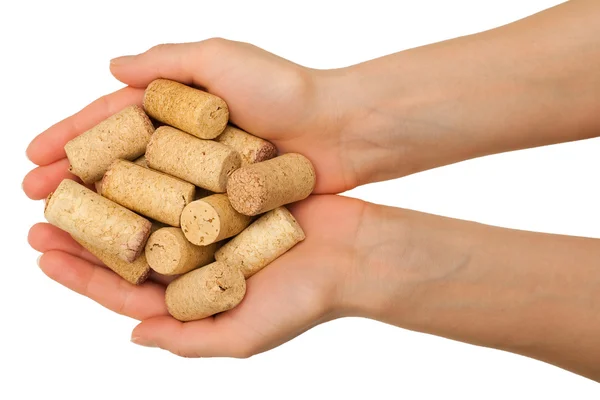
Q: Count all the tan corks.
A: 12